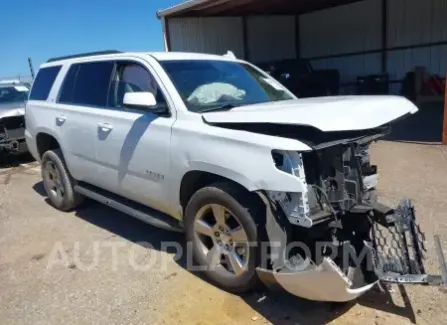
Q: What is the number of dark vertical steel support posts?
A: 3